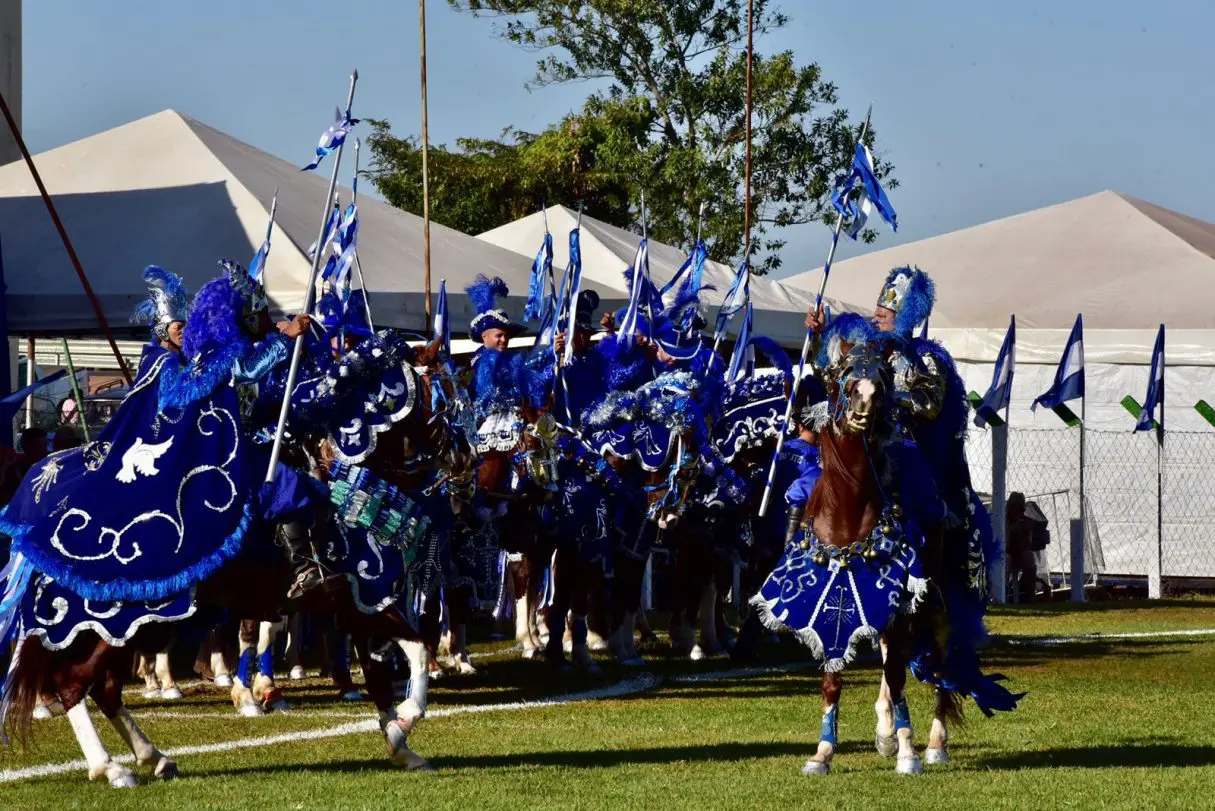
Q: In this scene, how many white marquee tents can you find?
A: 3